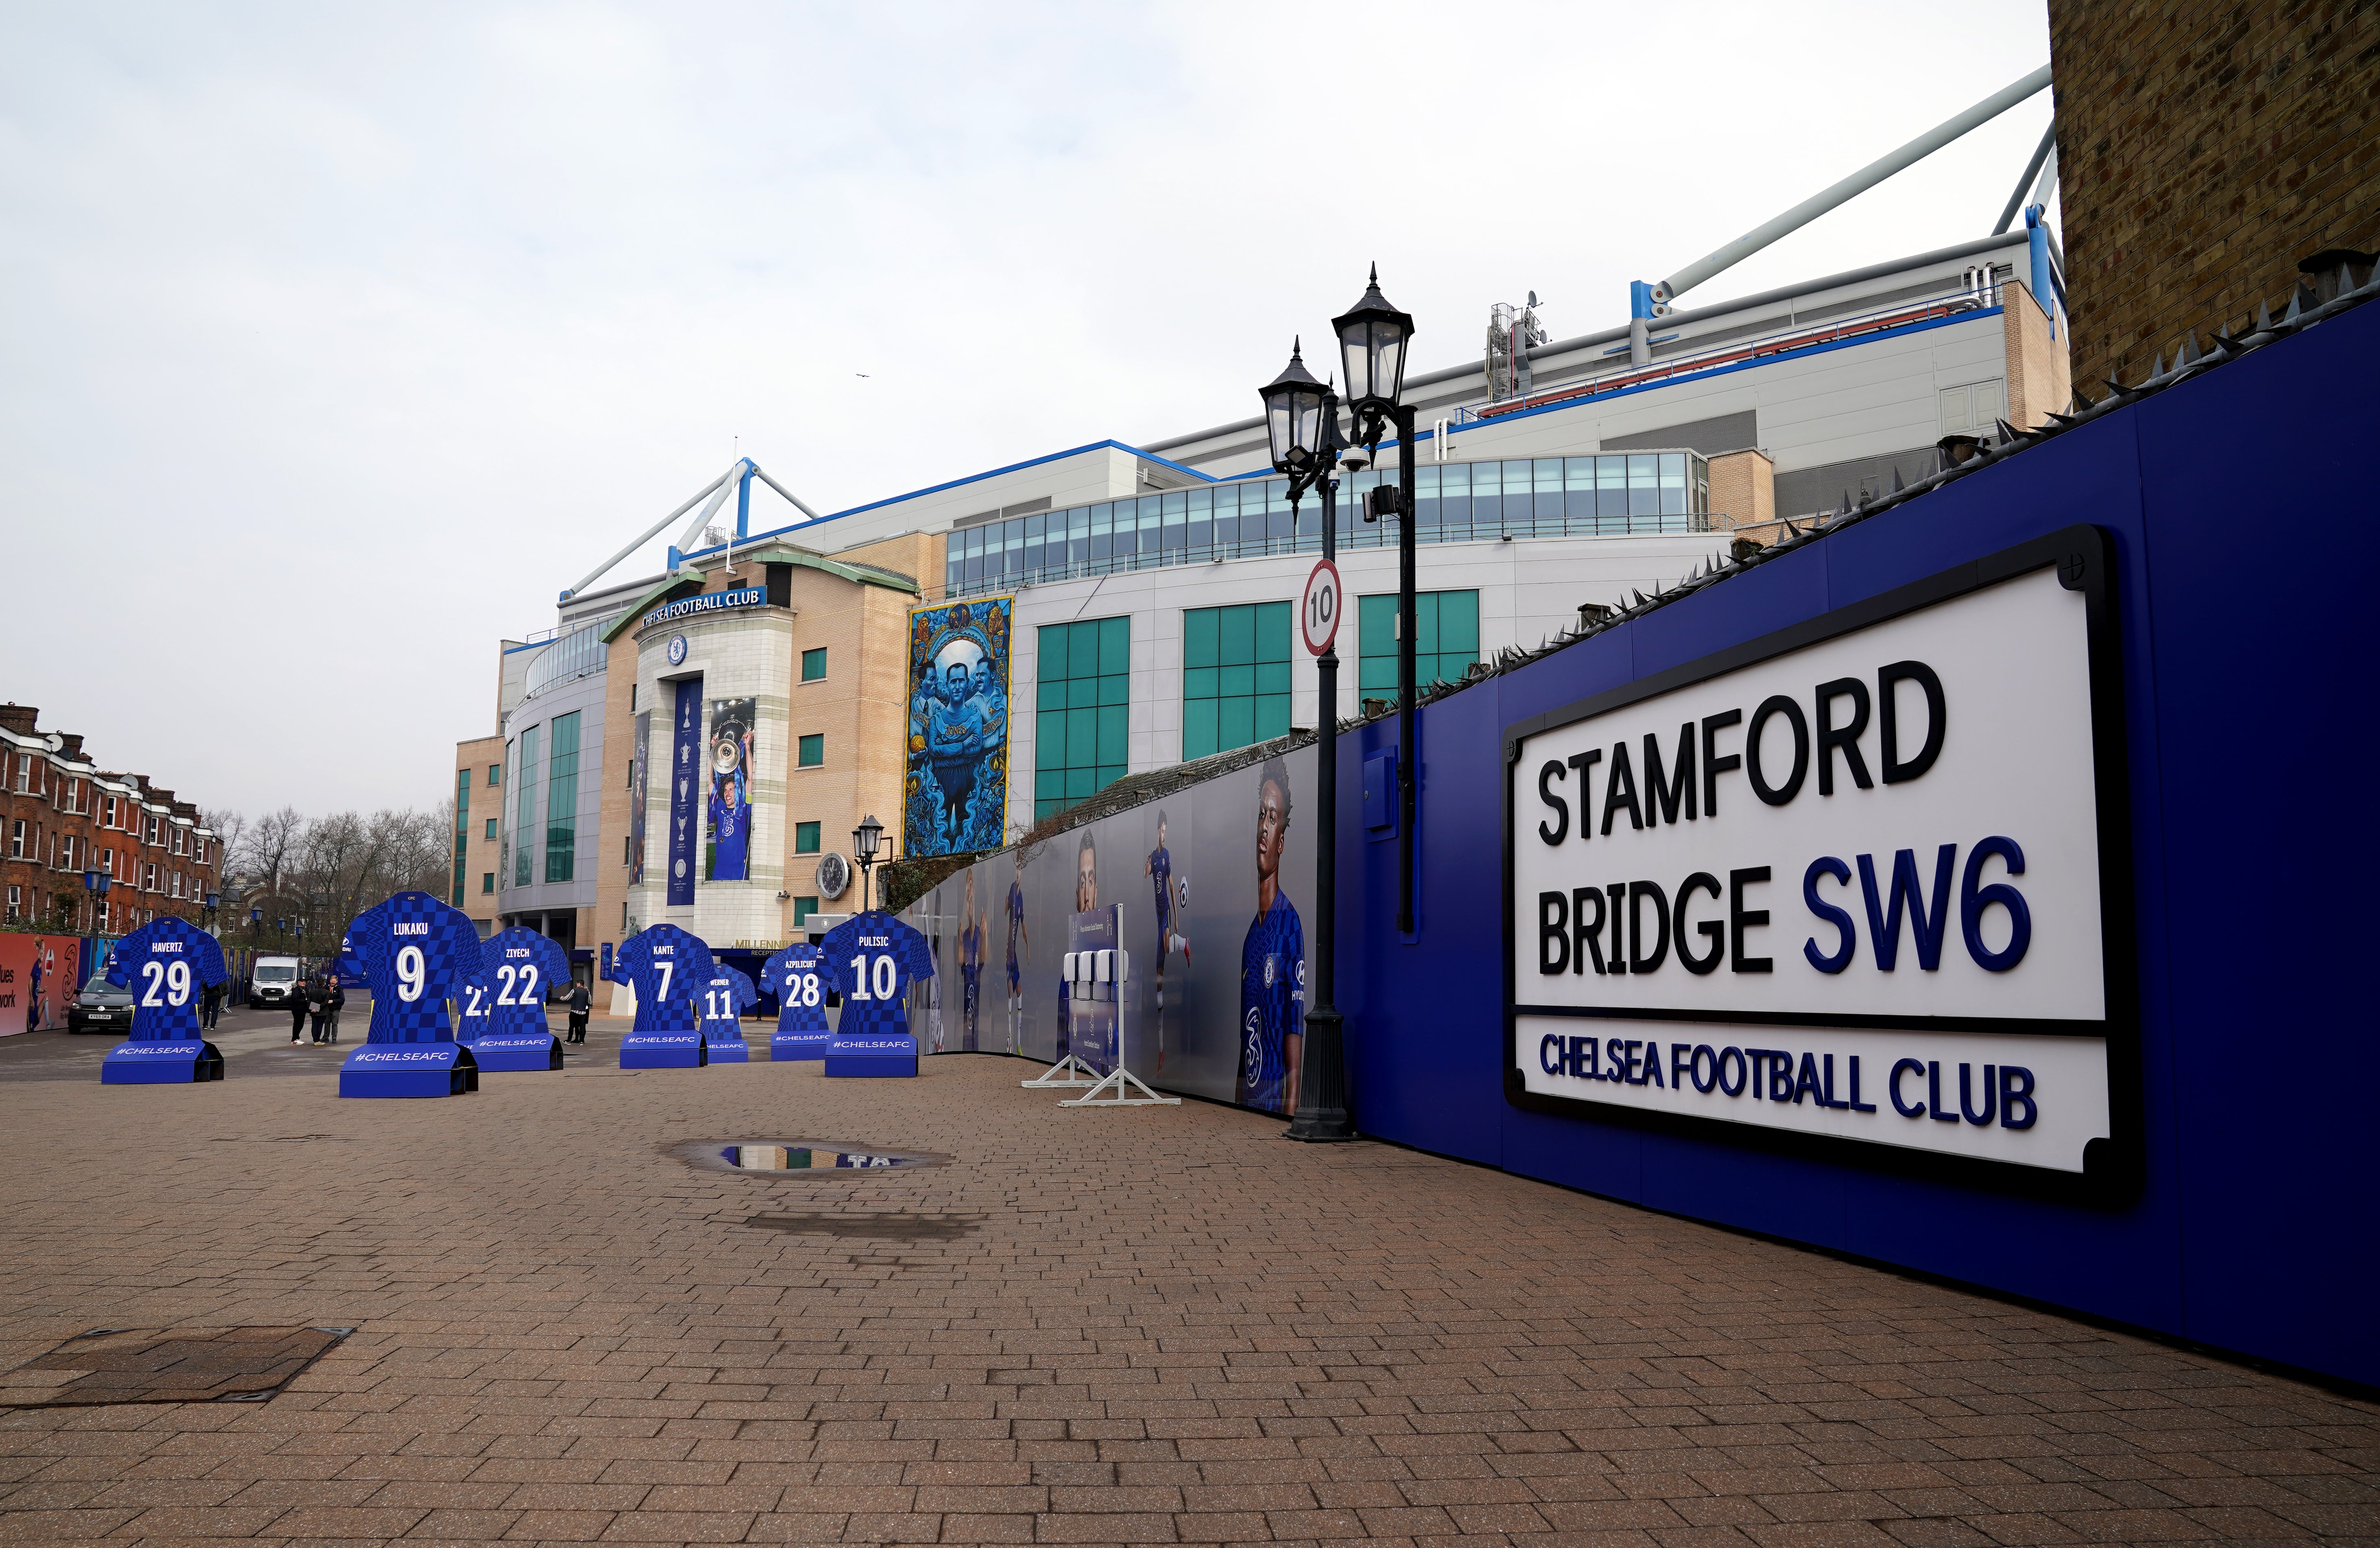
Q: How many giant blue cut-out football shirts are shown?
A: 8